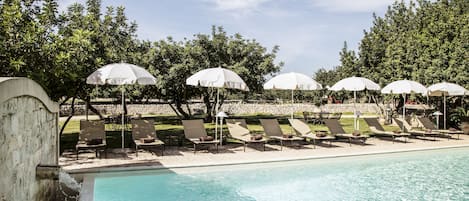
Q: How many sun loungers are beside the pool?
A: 10